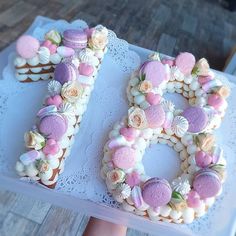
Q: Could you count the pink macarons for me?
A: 4